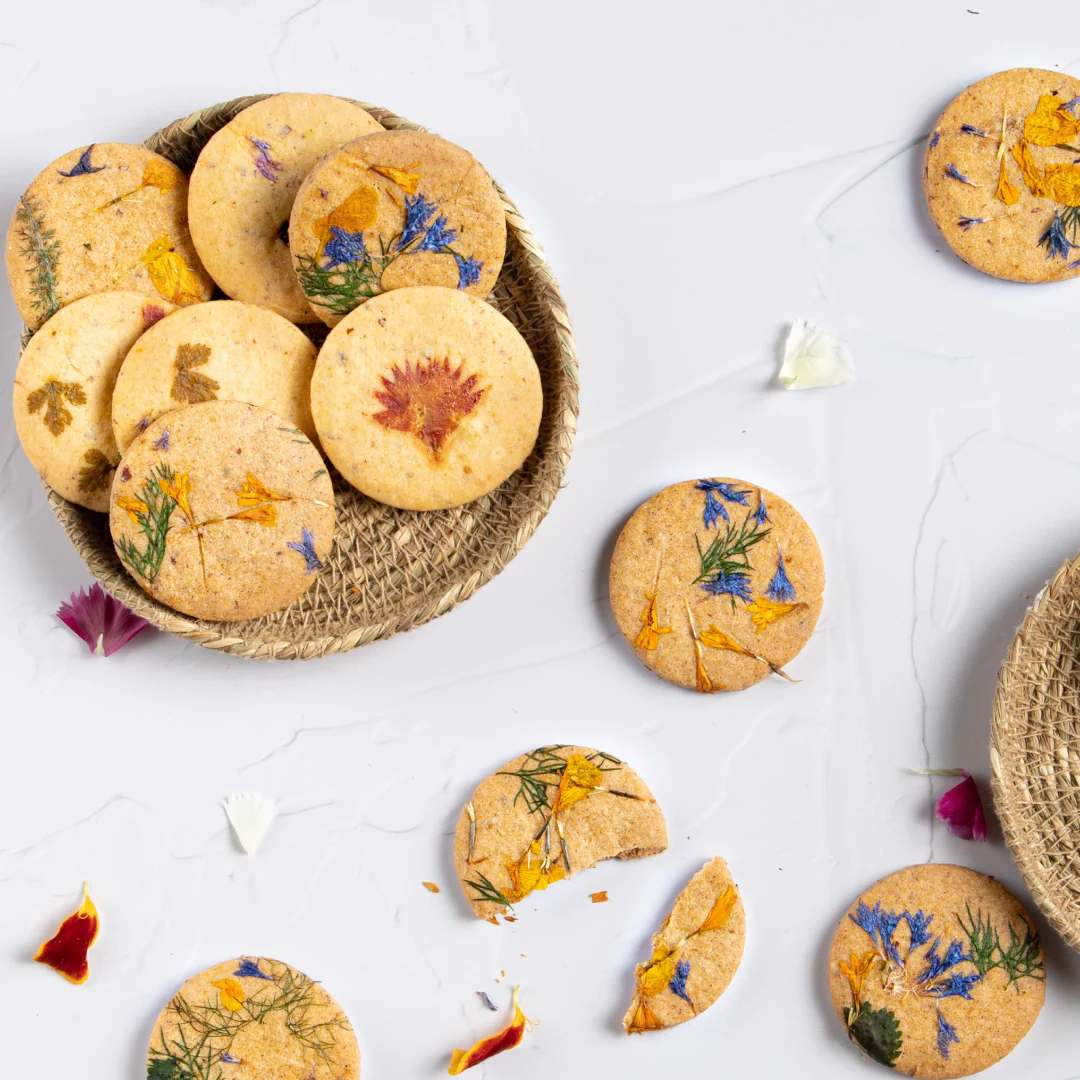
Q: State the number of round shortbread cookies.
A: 12